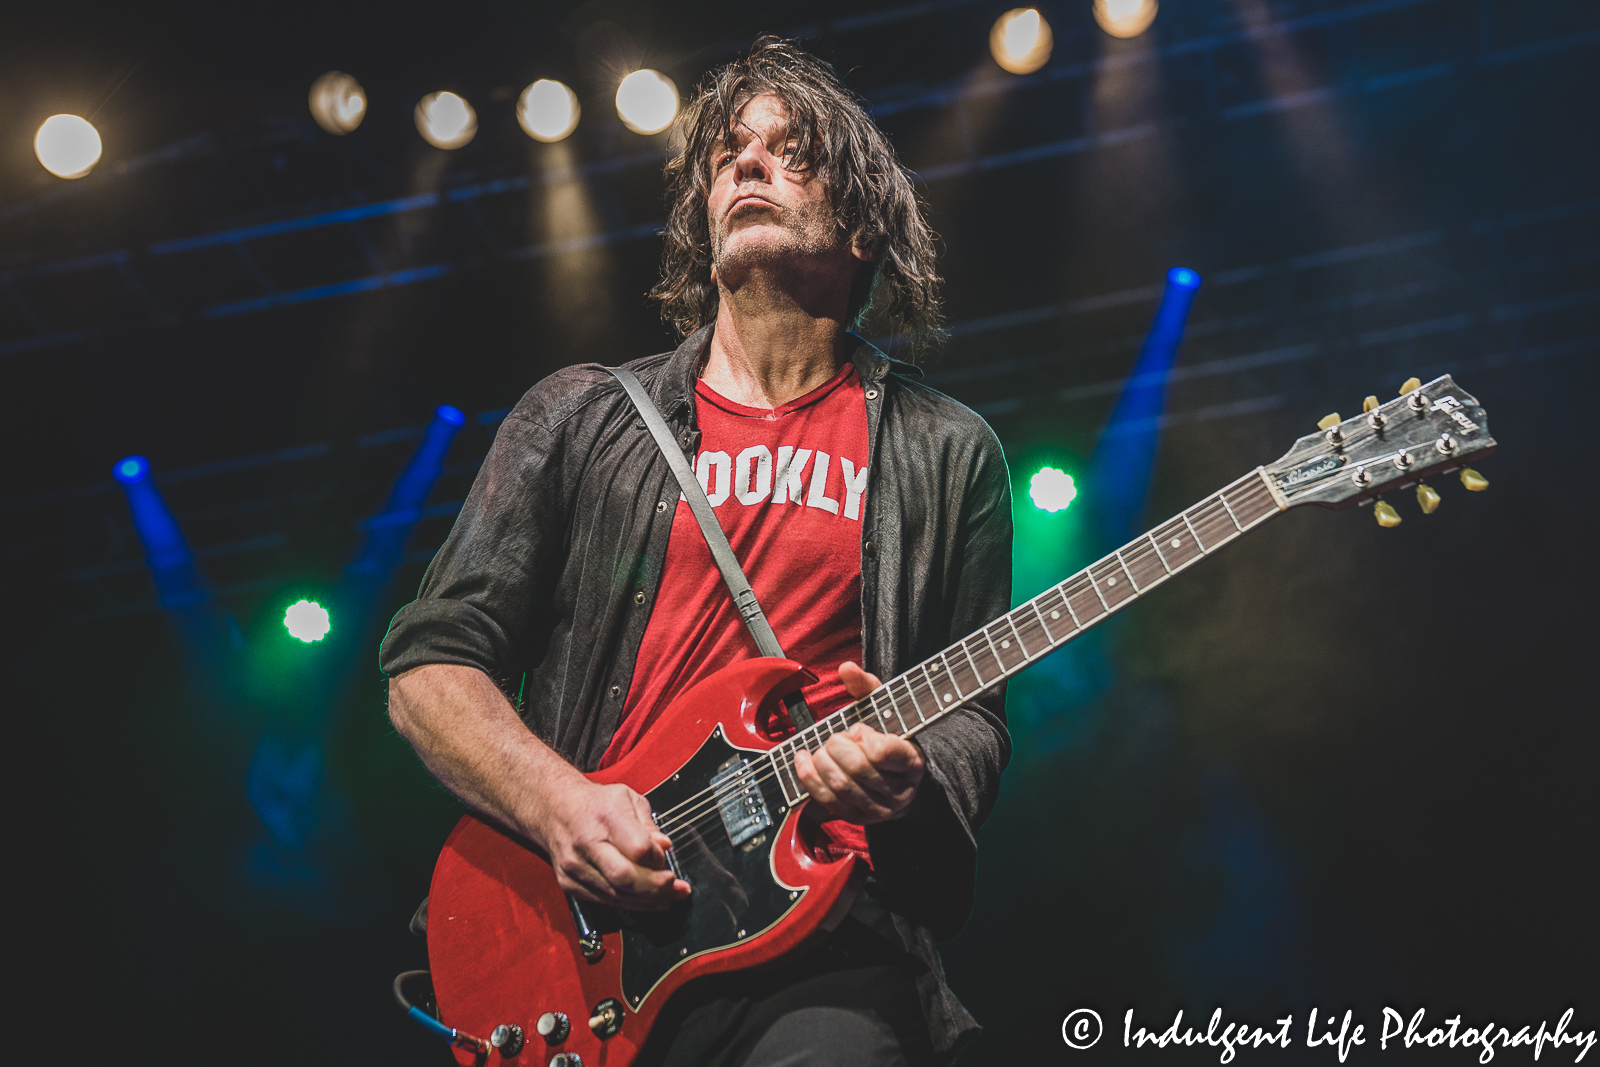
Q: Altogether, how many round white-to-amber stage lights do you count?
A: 7